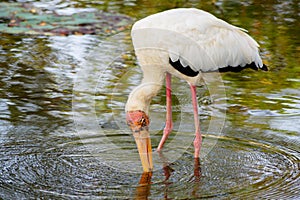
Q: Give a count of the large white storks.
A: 1